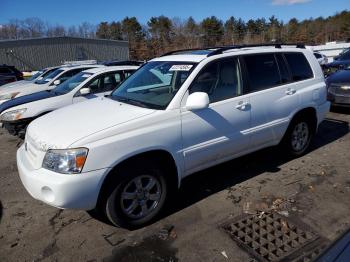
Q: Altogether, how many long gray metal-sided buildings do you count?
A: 1